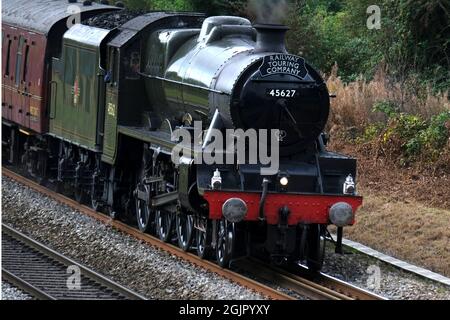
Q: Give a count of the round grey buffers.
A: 2